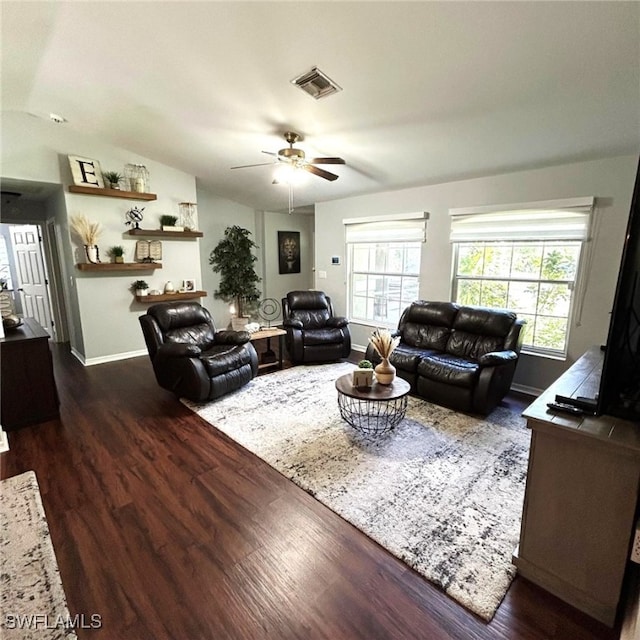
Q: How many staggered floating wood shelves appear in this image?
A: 4